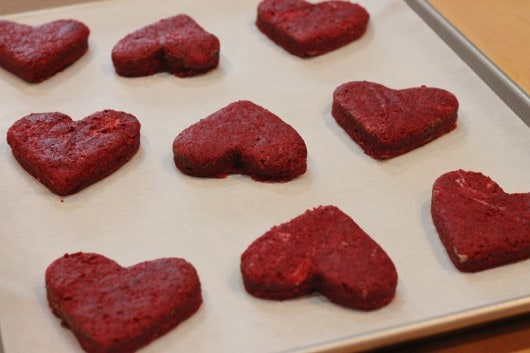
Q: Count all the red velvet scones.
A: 9